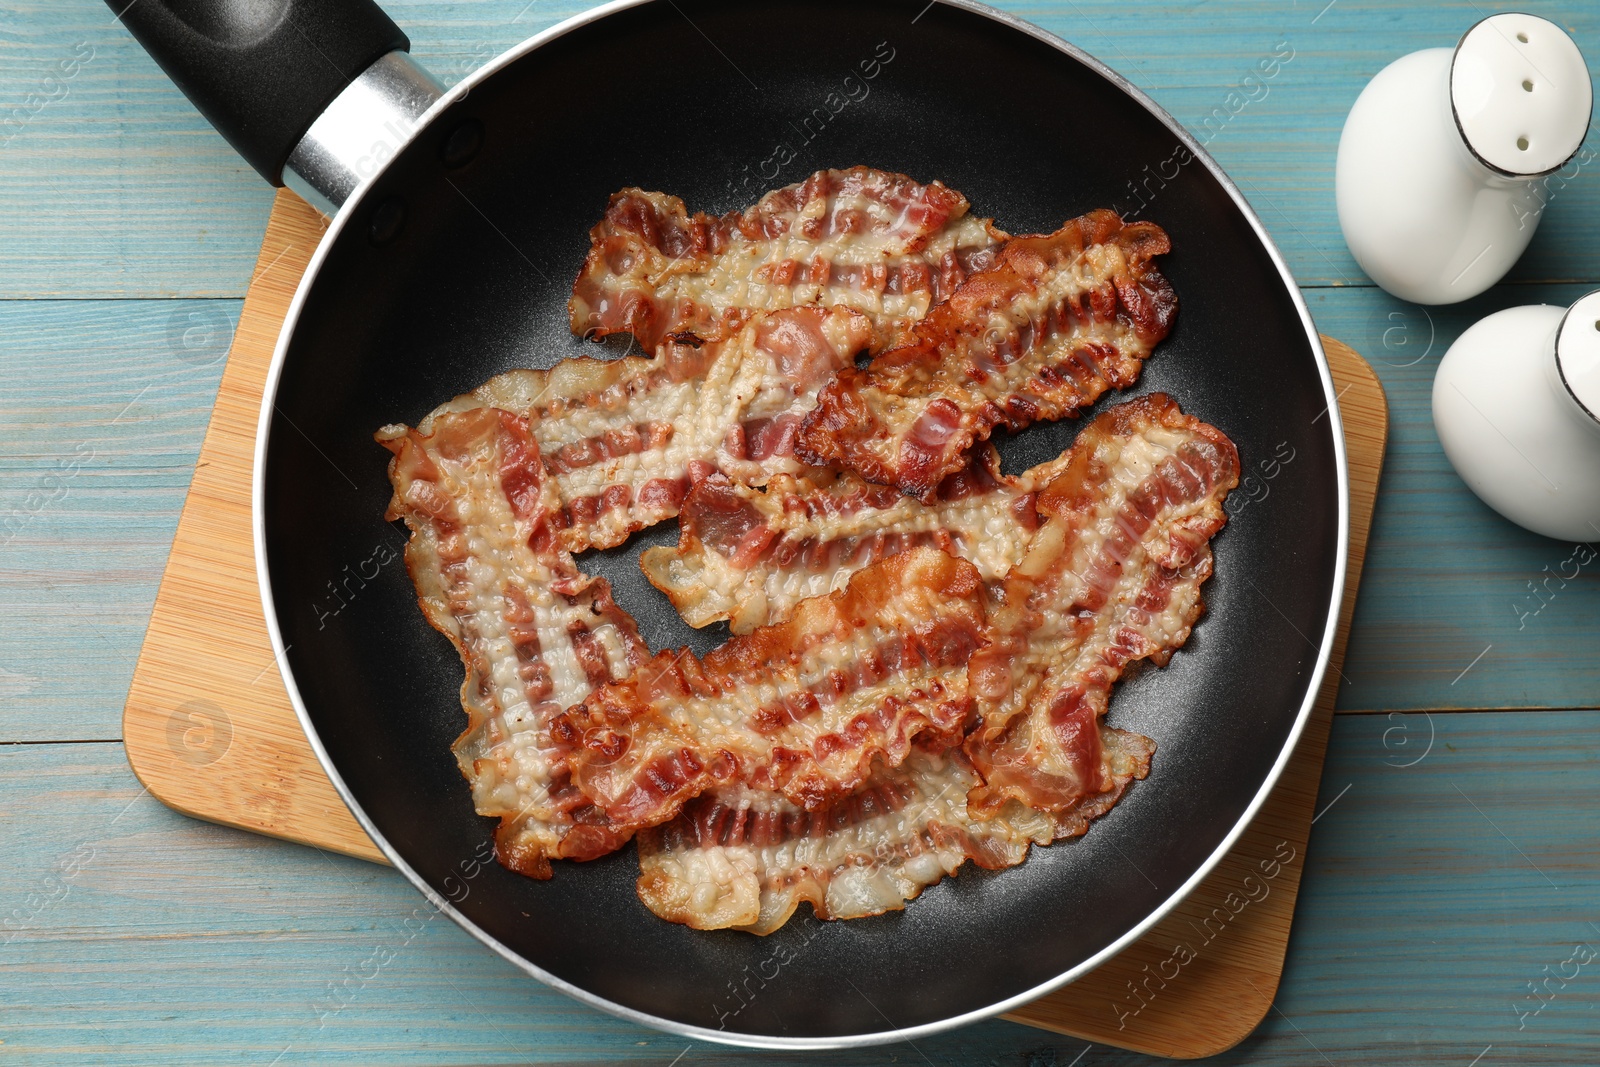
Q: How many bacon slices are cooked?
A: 8